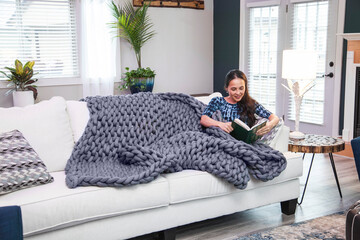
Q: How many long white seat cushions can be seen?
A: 2